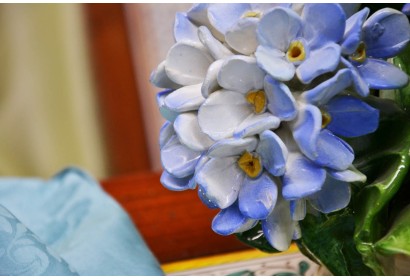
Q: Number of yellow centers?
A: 6